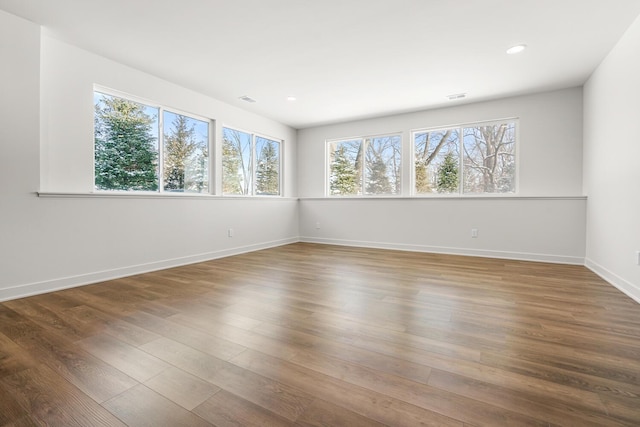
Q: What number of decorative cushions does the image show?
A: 0